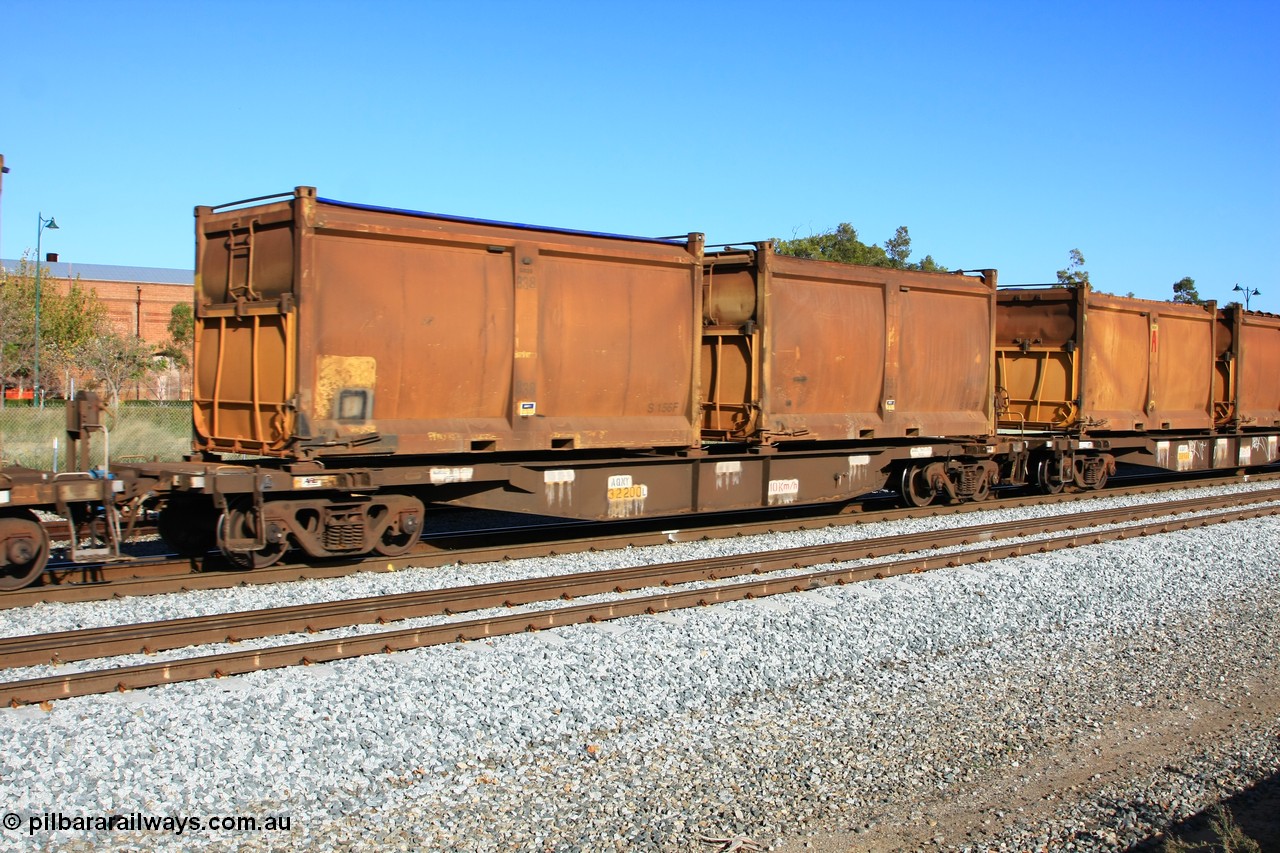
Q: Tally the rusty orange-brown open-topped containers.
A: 4